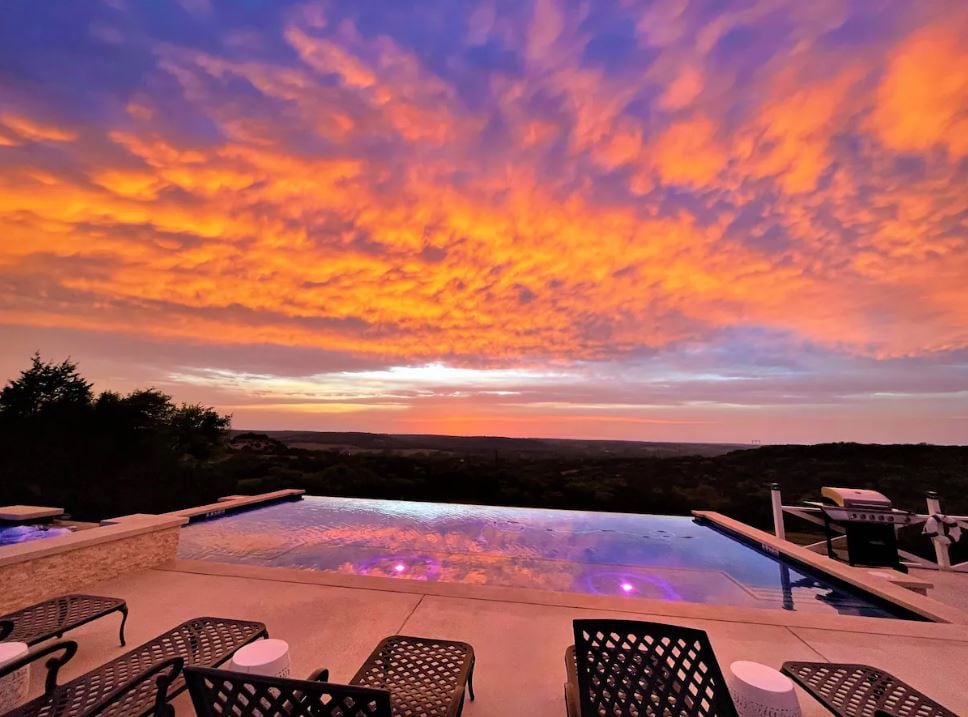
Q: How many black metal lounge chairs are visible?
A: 5